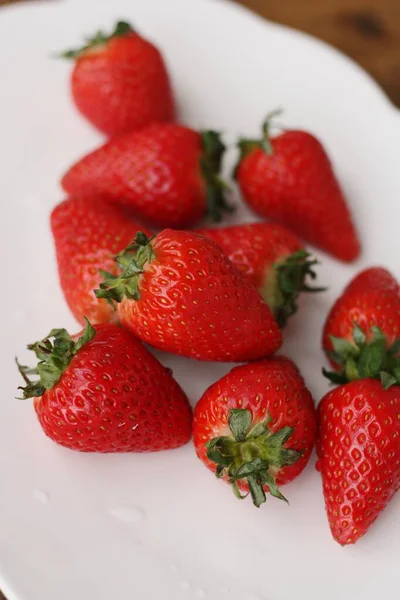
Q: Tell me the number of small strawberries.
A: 10